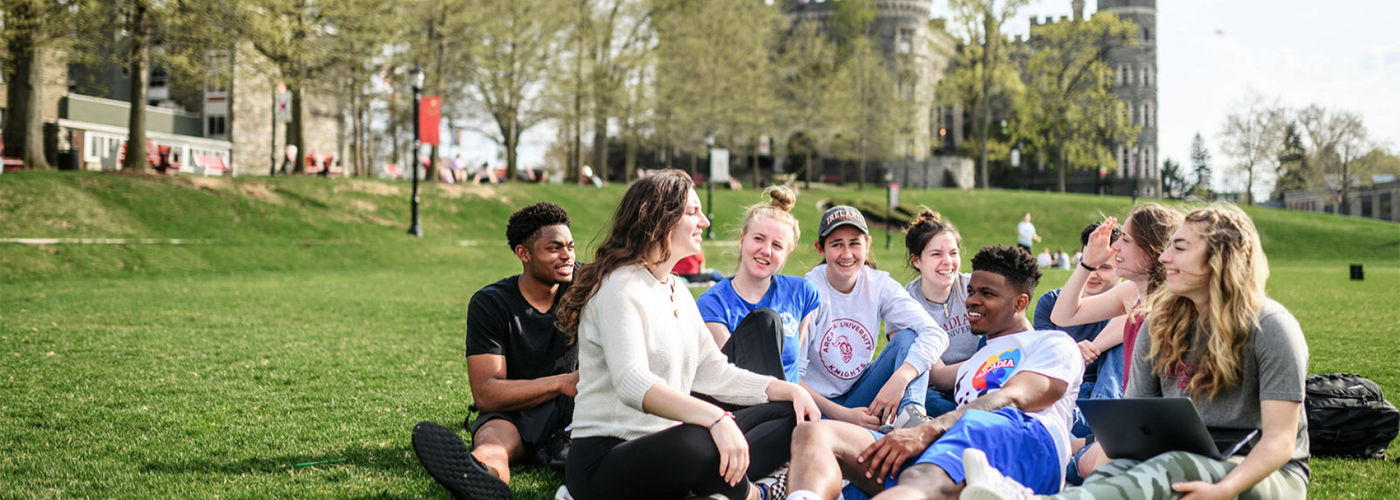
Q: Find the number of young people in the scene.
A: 9